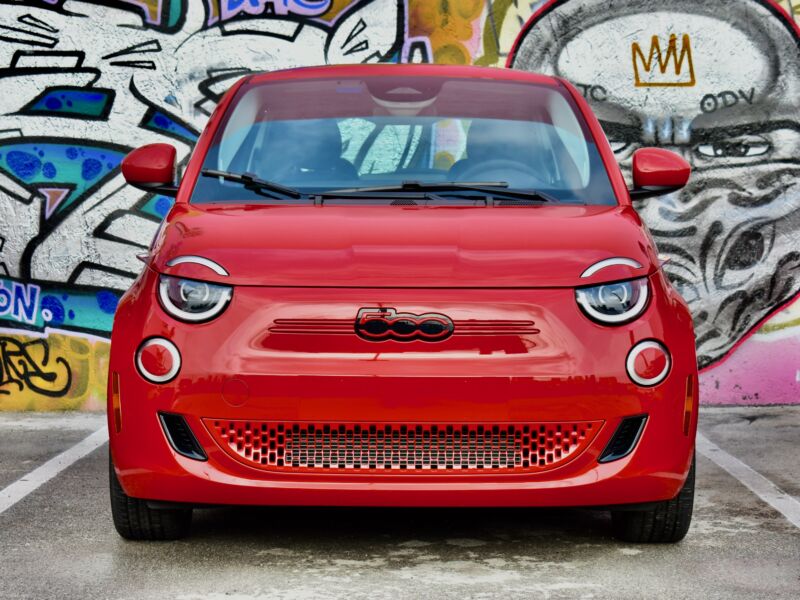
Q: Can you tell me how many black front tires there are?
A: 2